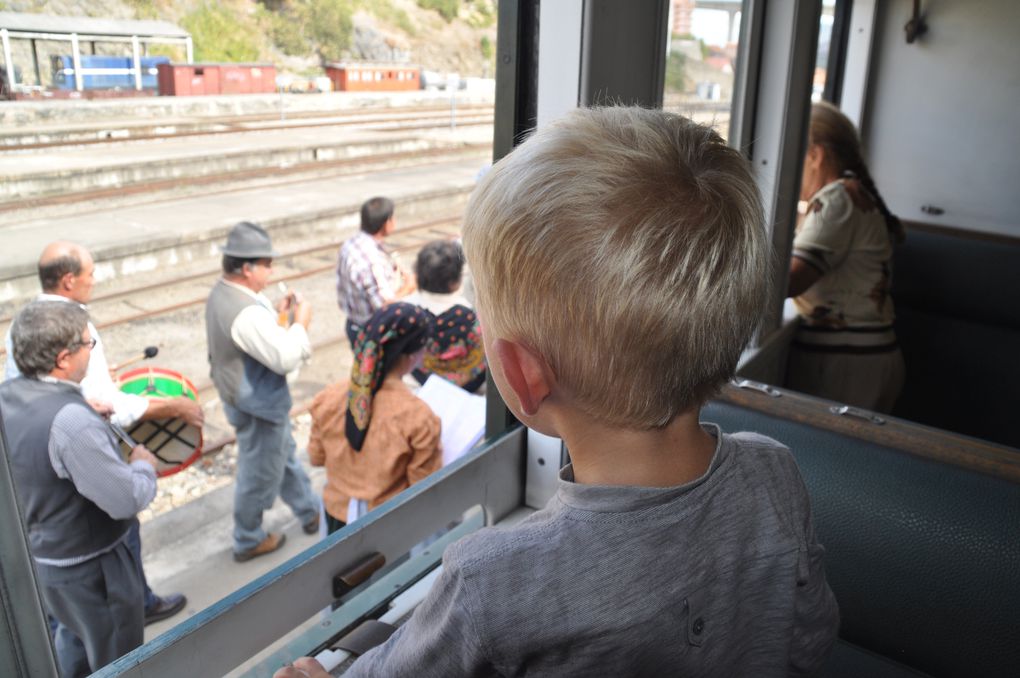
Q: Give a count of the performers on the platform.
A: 6